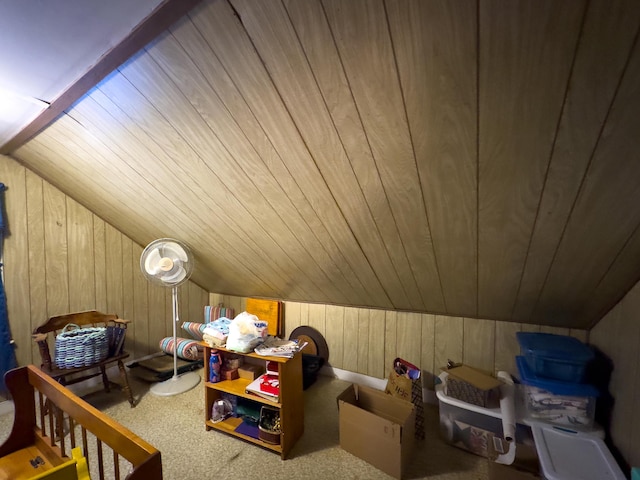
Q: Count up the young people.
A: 0